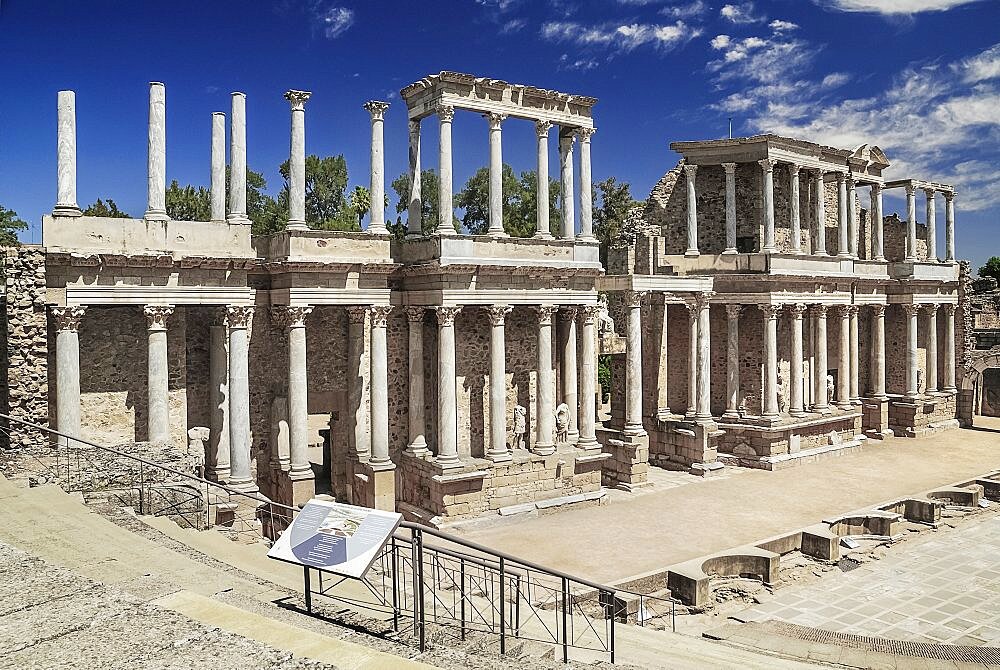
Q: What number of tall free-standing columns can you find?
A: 6